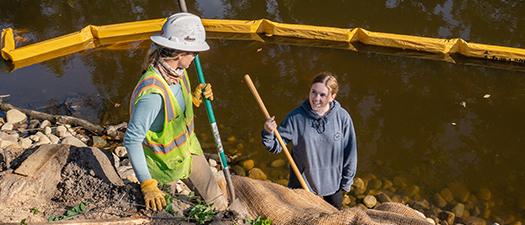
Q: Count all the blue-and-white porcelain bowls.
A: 0